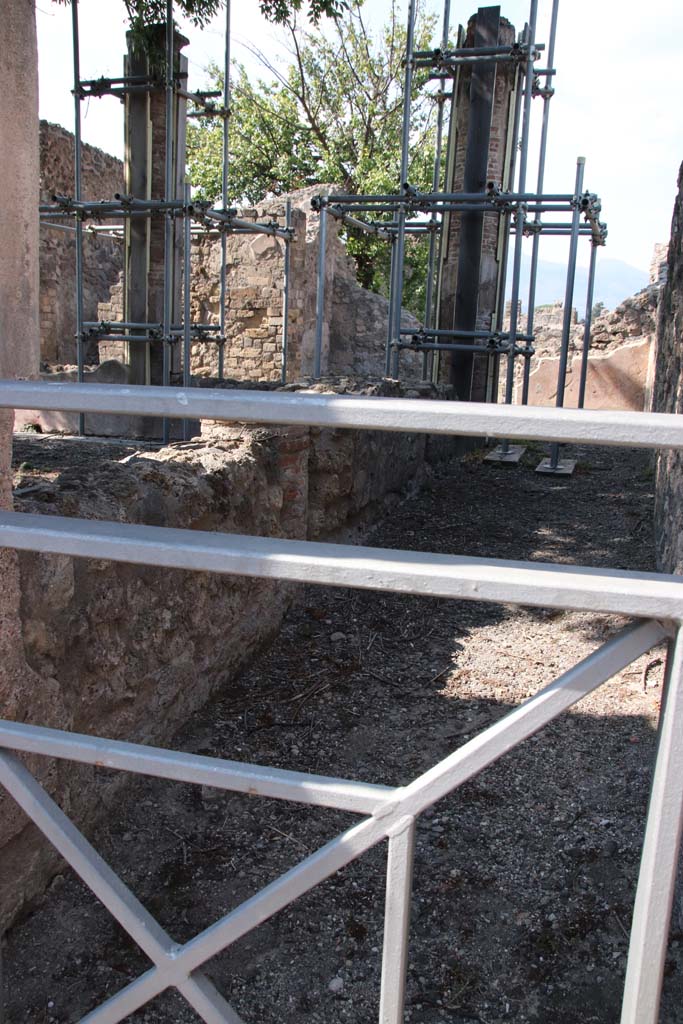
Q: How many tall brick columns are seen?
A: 2